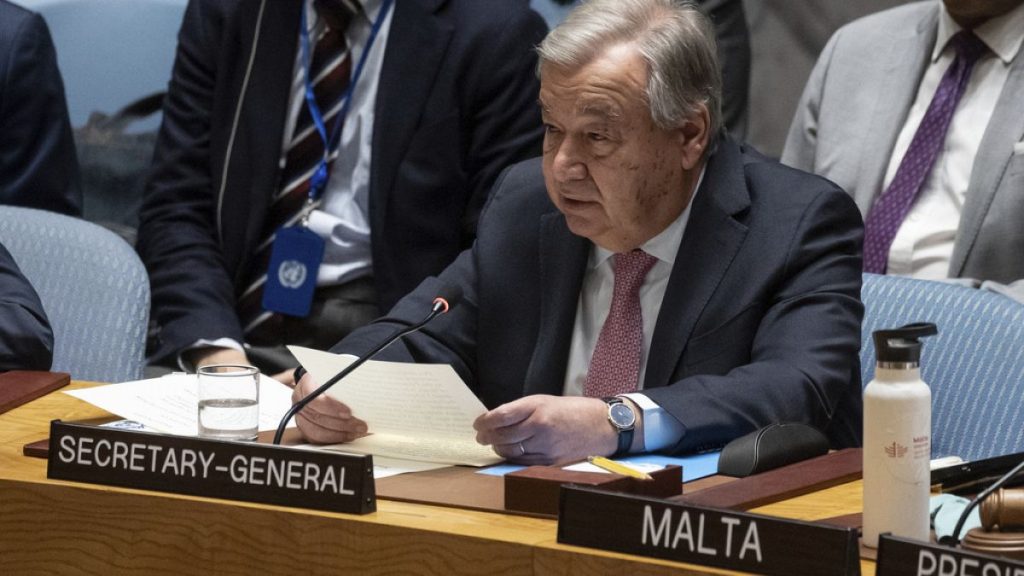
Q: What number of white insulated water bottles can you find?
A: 1